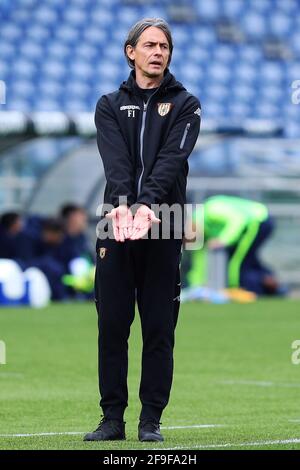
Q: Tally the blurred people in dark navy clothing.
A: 3